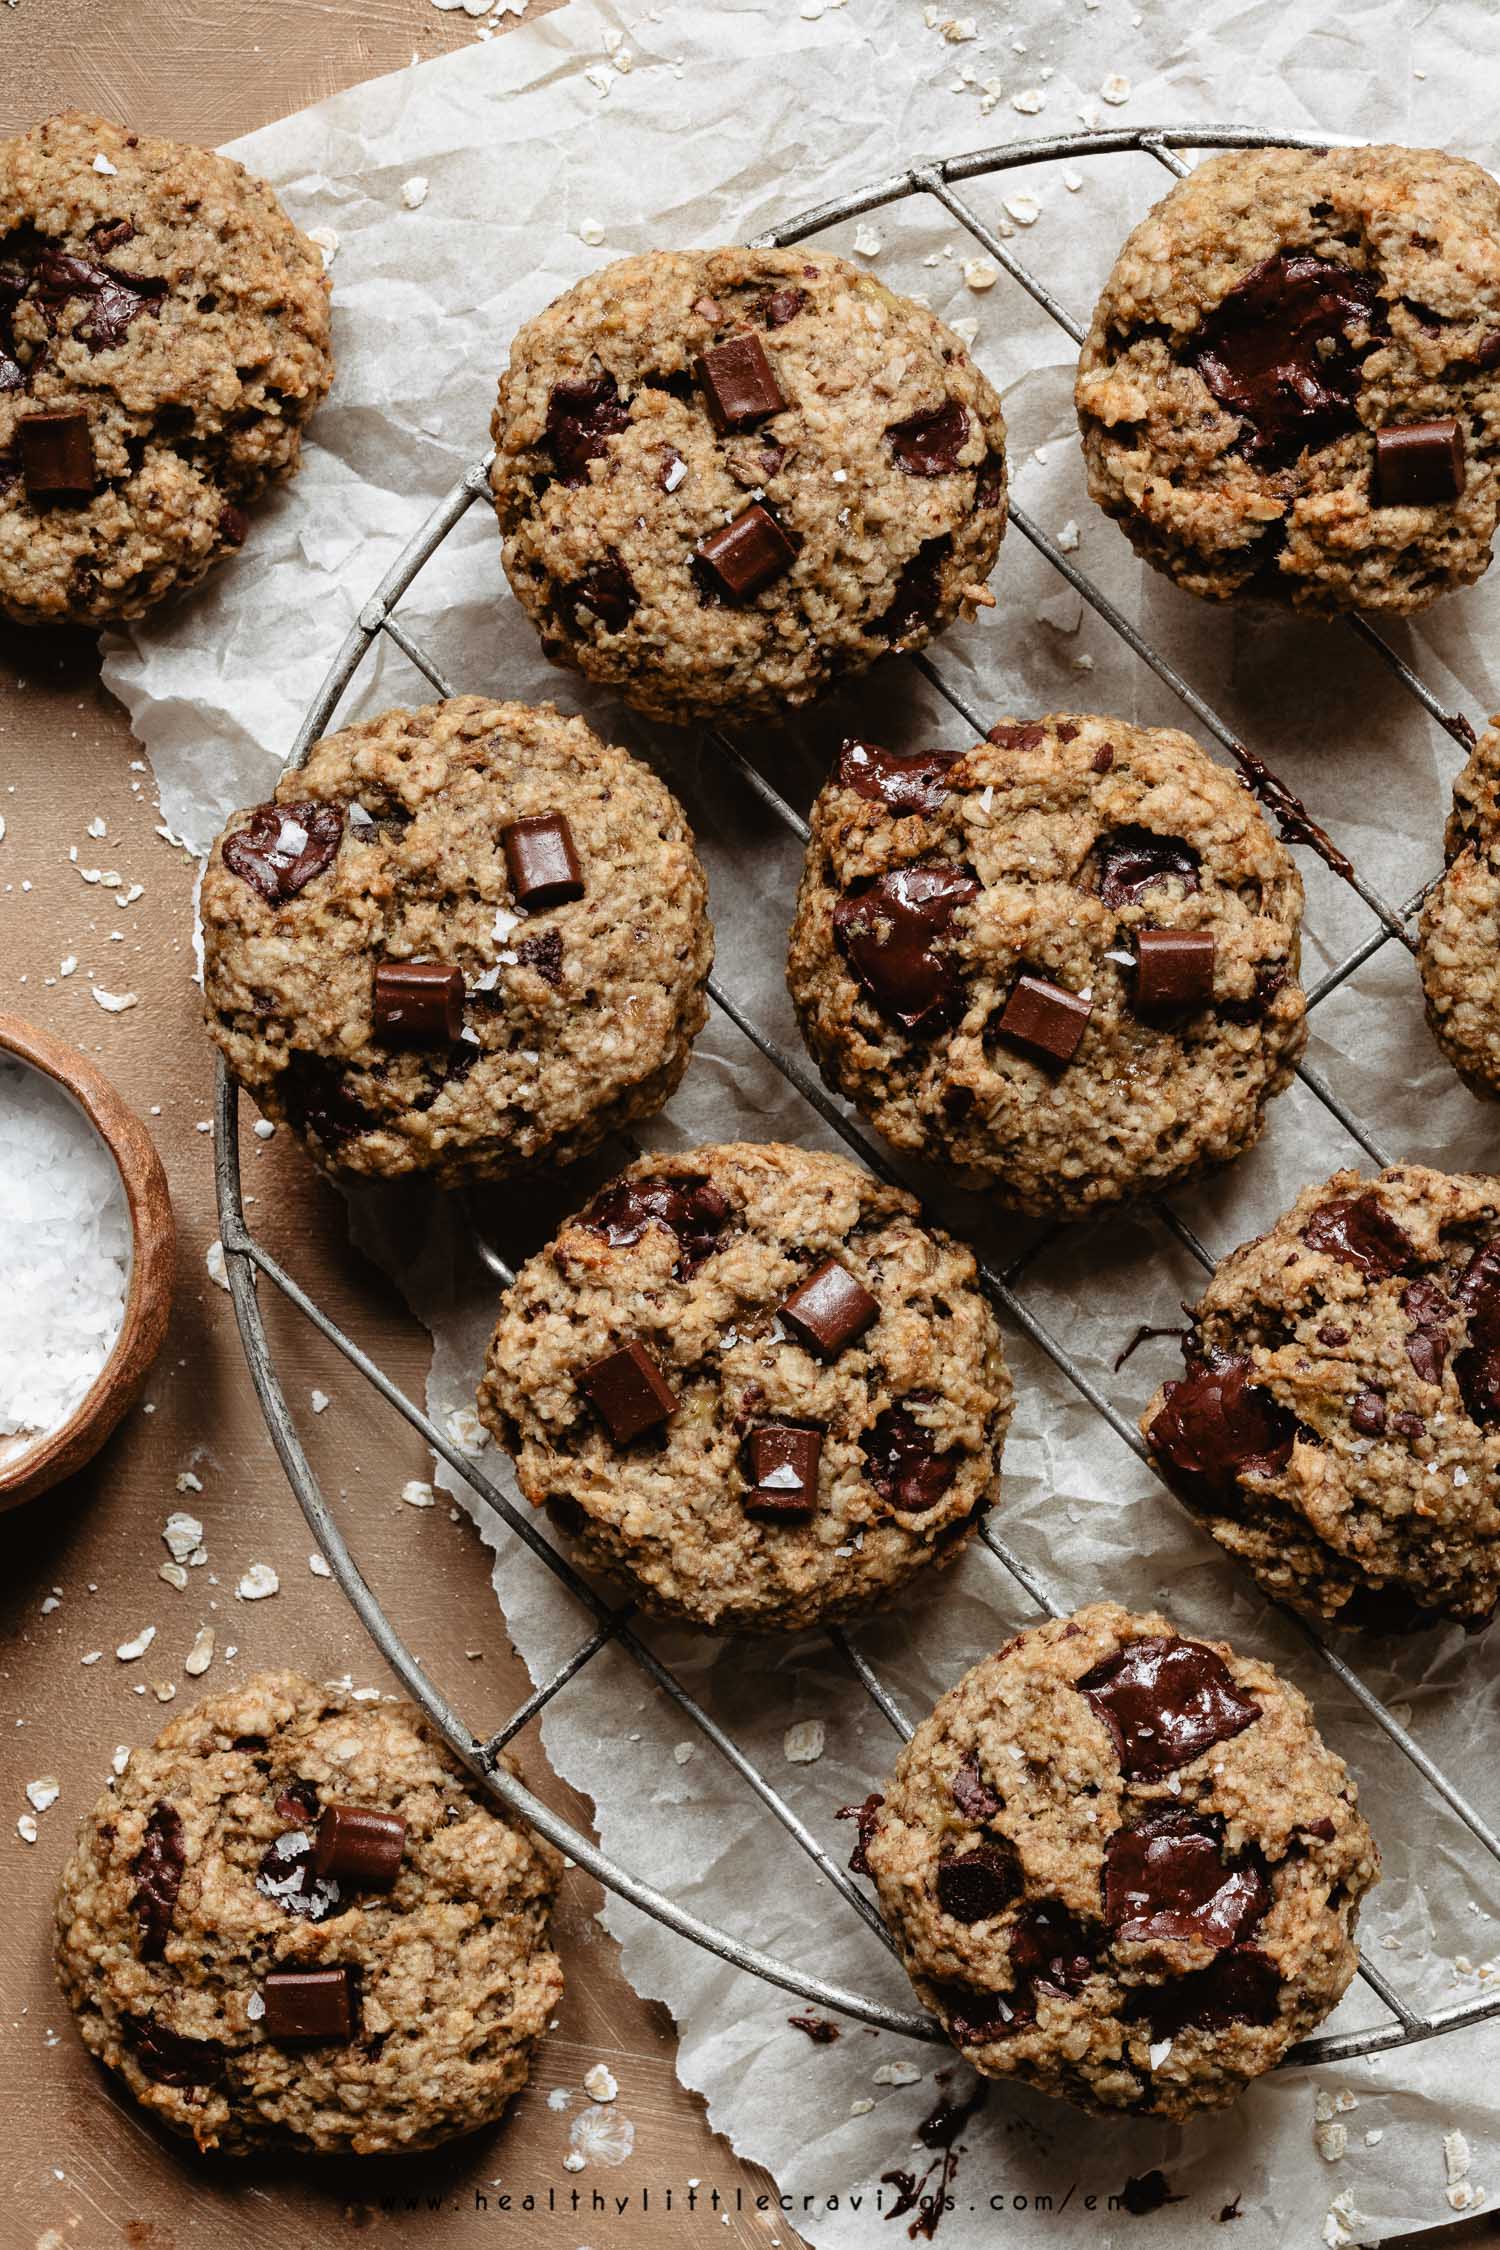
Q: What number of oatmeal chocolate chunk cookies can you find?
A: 10